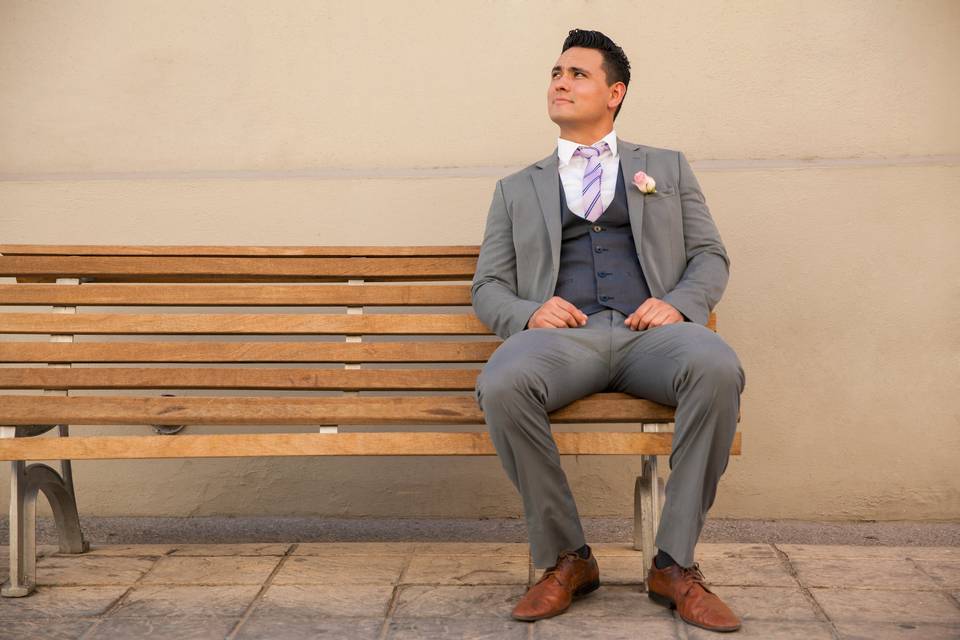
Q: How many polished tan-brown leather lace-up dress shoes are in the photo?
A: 2